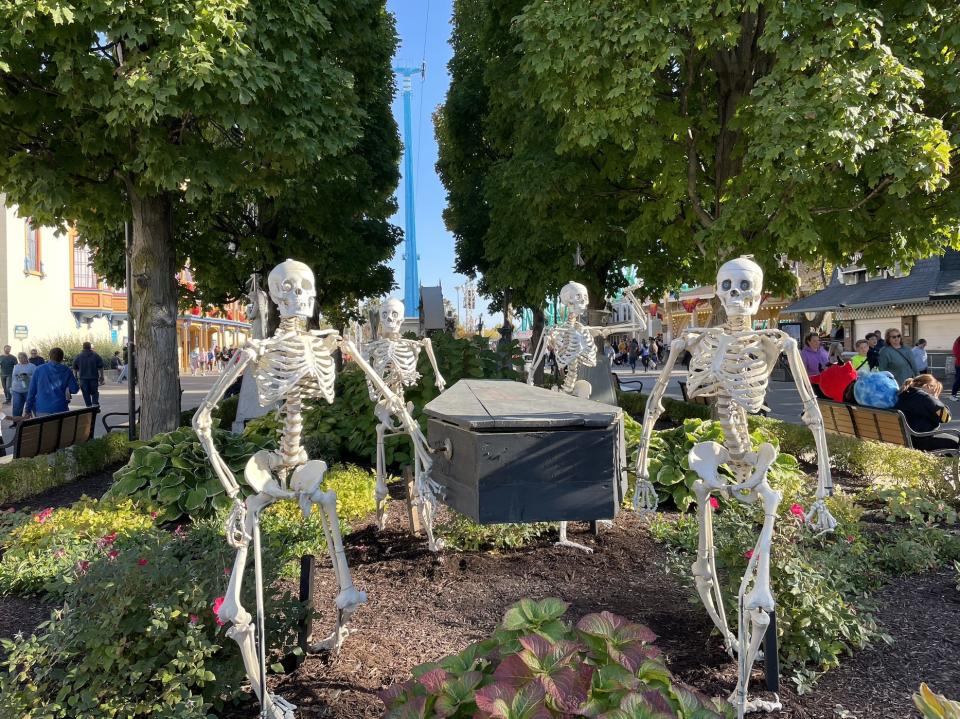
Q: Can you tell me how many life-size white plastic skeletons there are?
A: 4